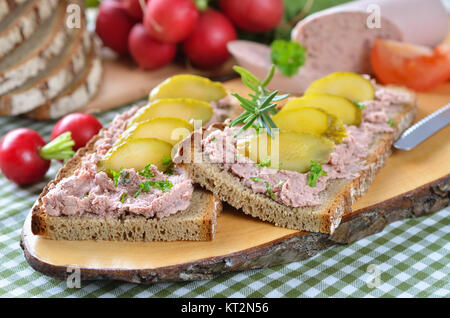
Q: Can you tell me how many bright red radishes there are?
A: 8